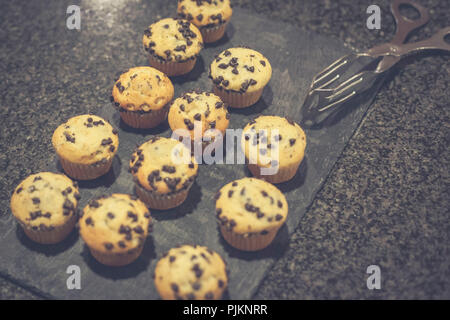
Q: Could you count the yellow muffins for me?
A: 12